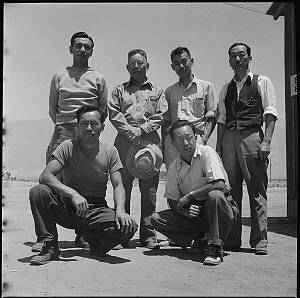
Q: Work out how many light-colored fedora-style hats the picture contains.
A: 1